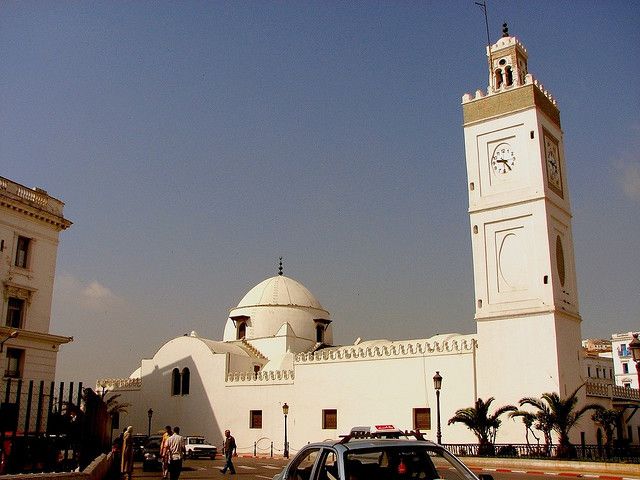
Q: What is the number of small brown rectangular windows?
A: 3